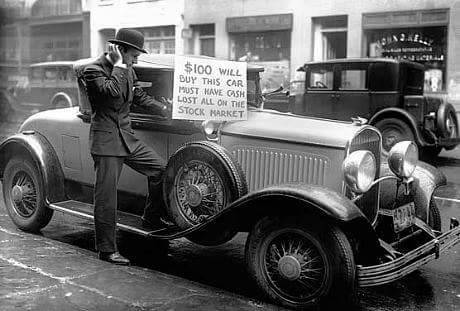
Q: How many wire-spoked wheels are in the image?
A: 3